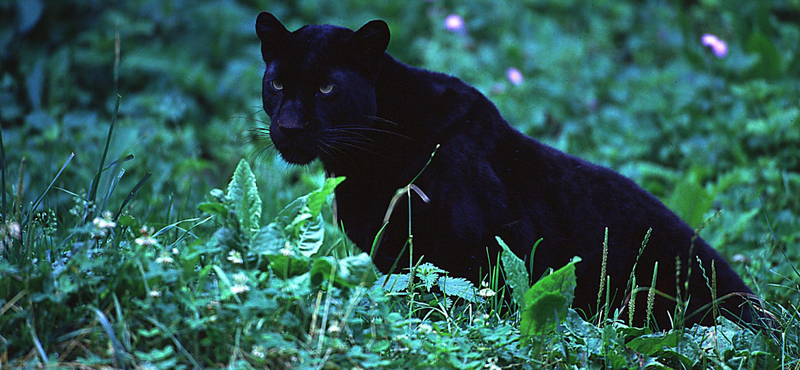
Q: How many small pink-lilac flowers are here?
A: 3